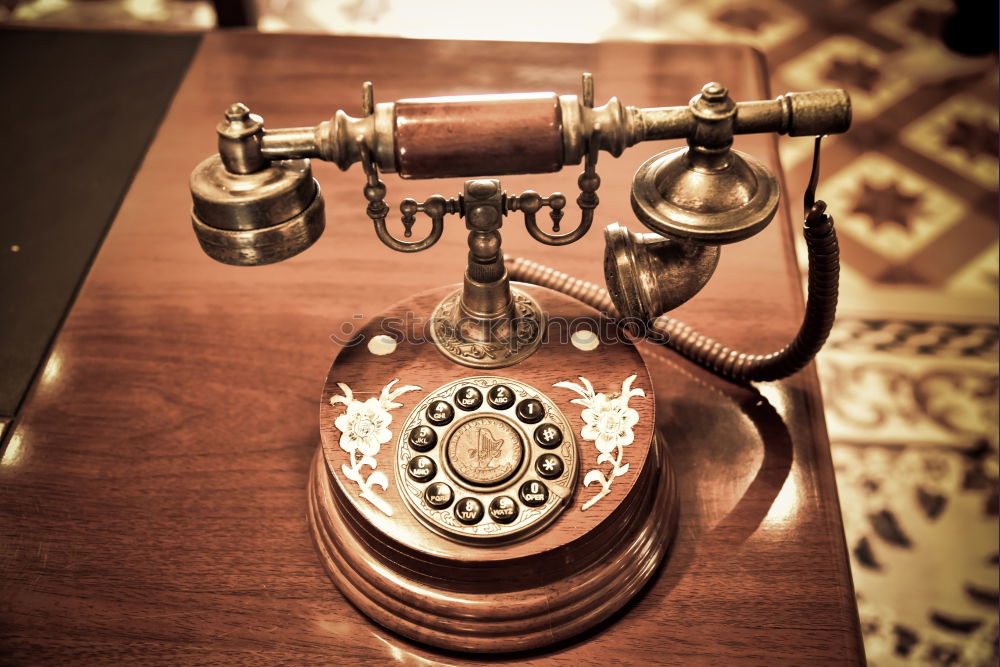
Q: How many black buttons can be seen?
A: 12